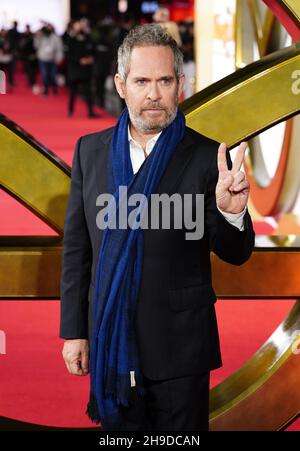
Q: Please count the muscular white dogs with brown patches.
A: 0